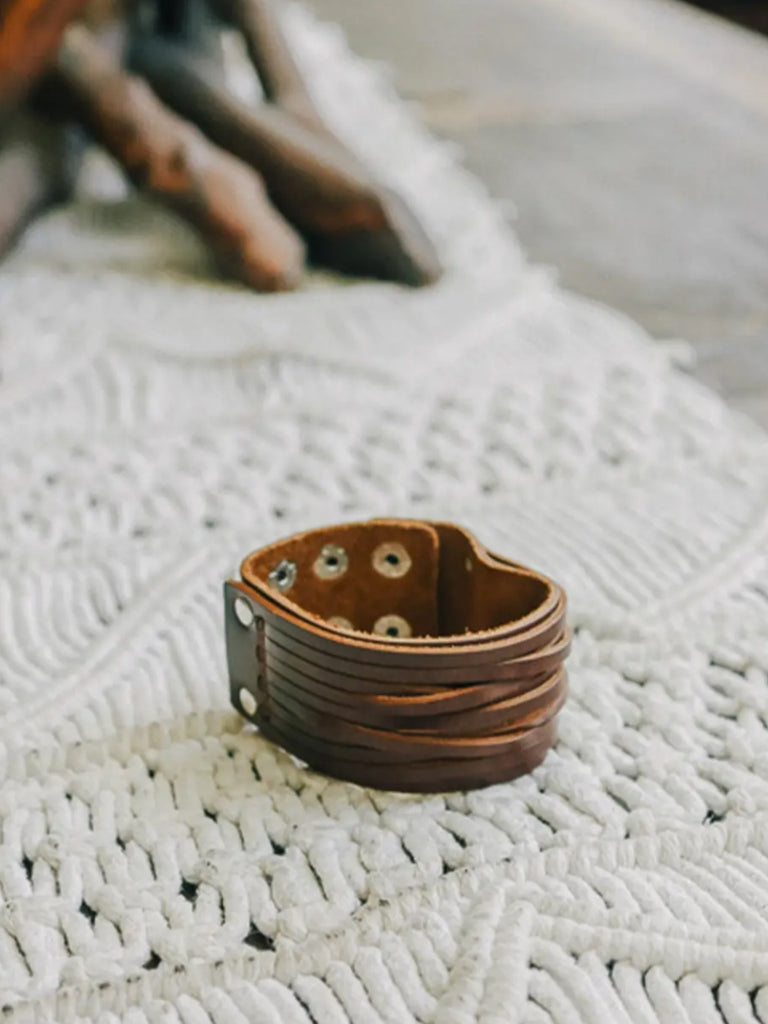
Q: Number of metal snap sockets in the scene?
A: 5